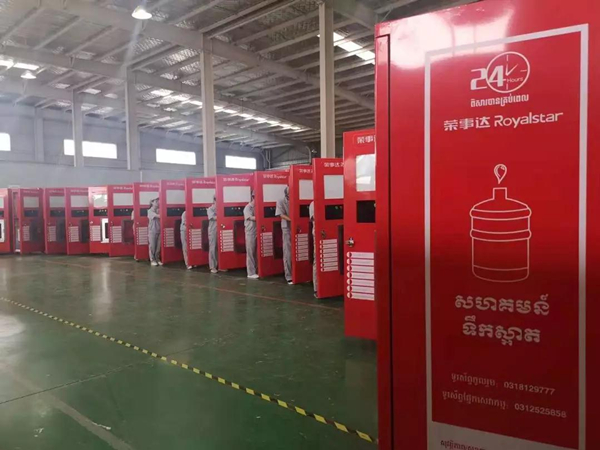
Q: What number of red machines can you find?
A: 15